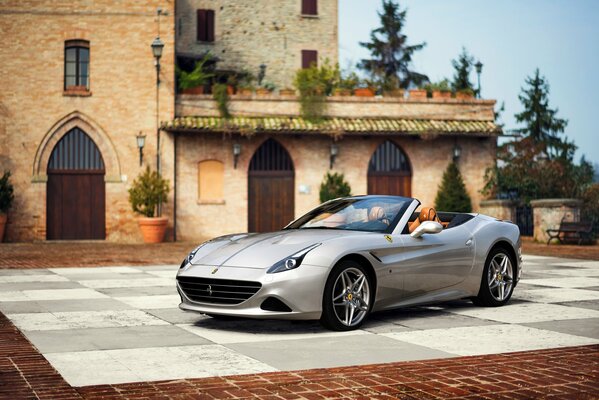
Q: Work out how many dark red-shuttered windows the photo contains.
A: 3